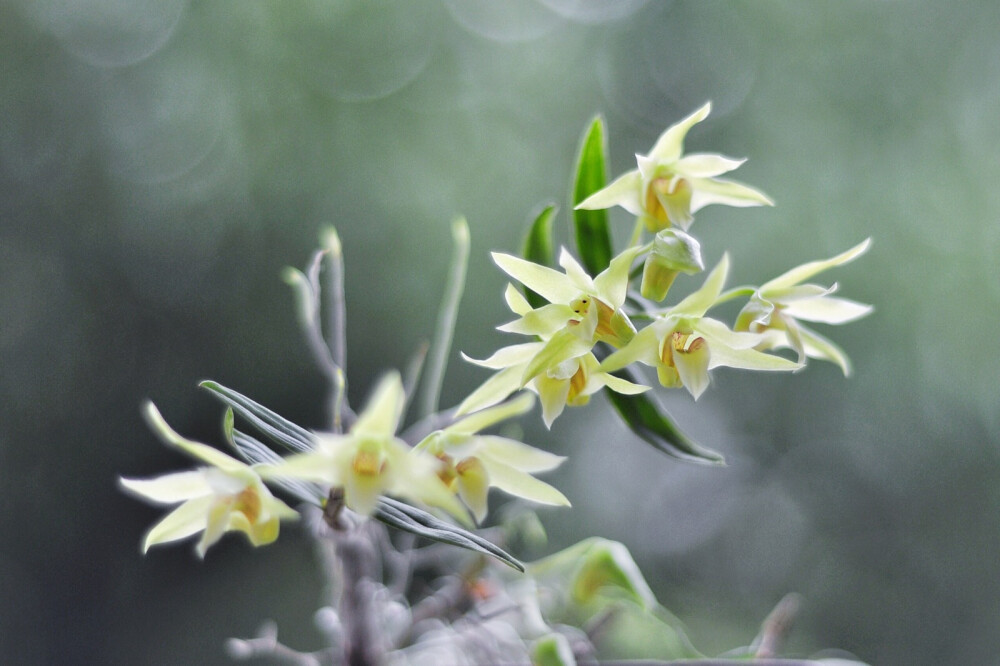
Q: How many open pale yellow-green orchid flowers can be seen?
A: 8